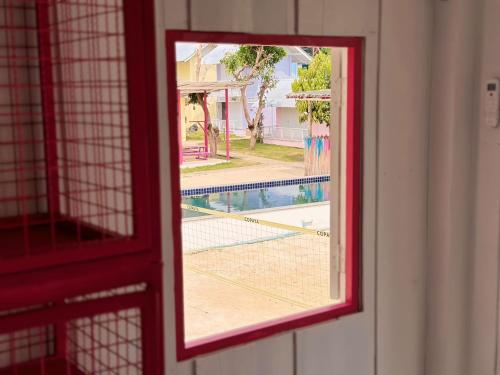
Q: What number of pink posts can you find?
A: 3